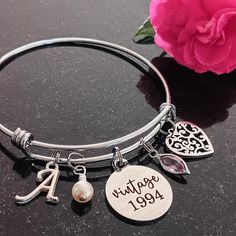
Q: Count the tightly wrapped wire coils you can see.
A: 2